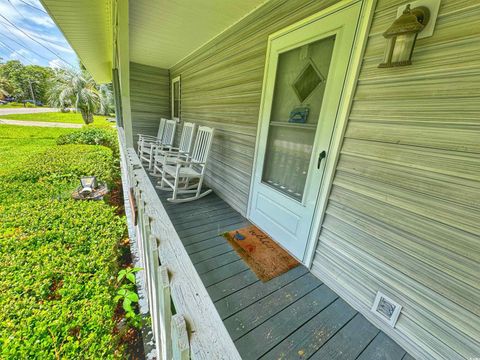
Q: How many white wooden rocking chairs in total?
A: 4